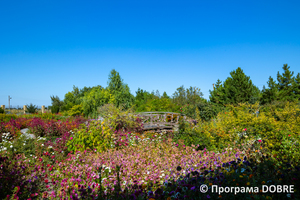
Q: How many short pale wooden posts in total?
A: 3